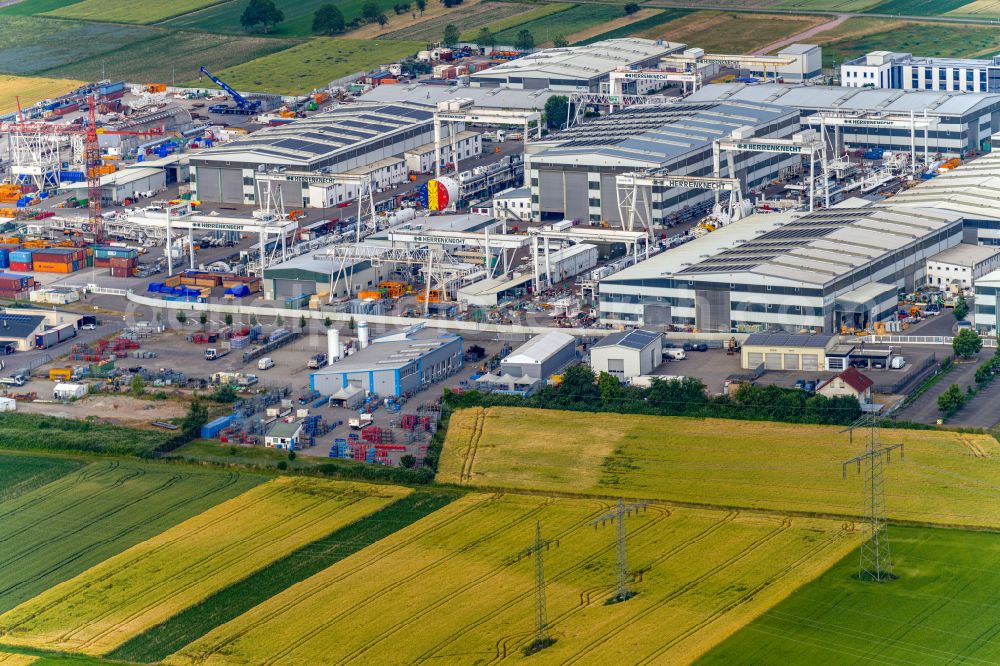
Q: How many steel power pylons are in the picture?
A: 3